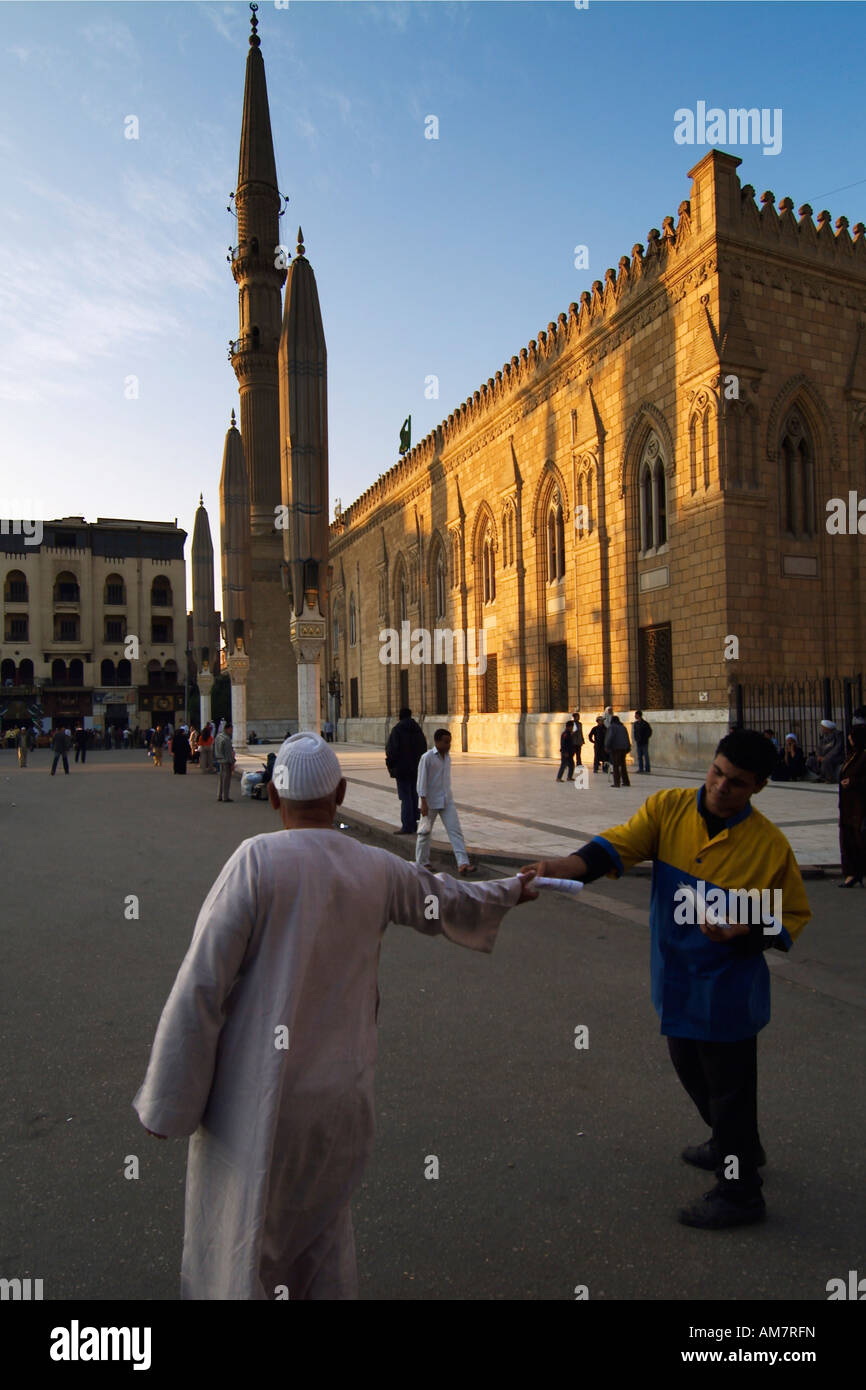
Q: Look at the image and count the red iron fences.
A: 0